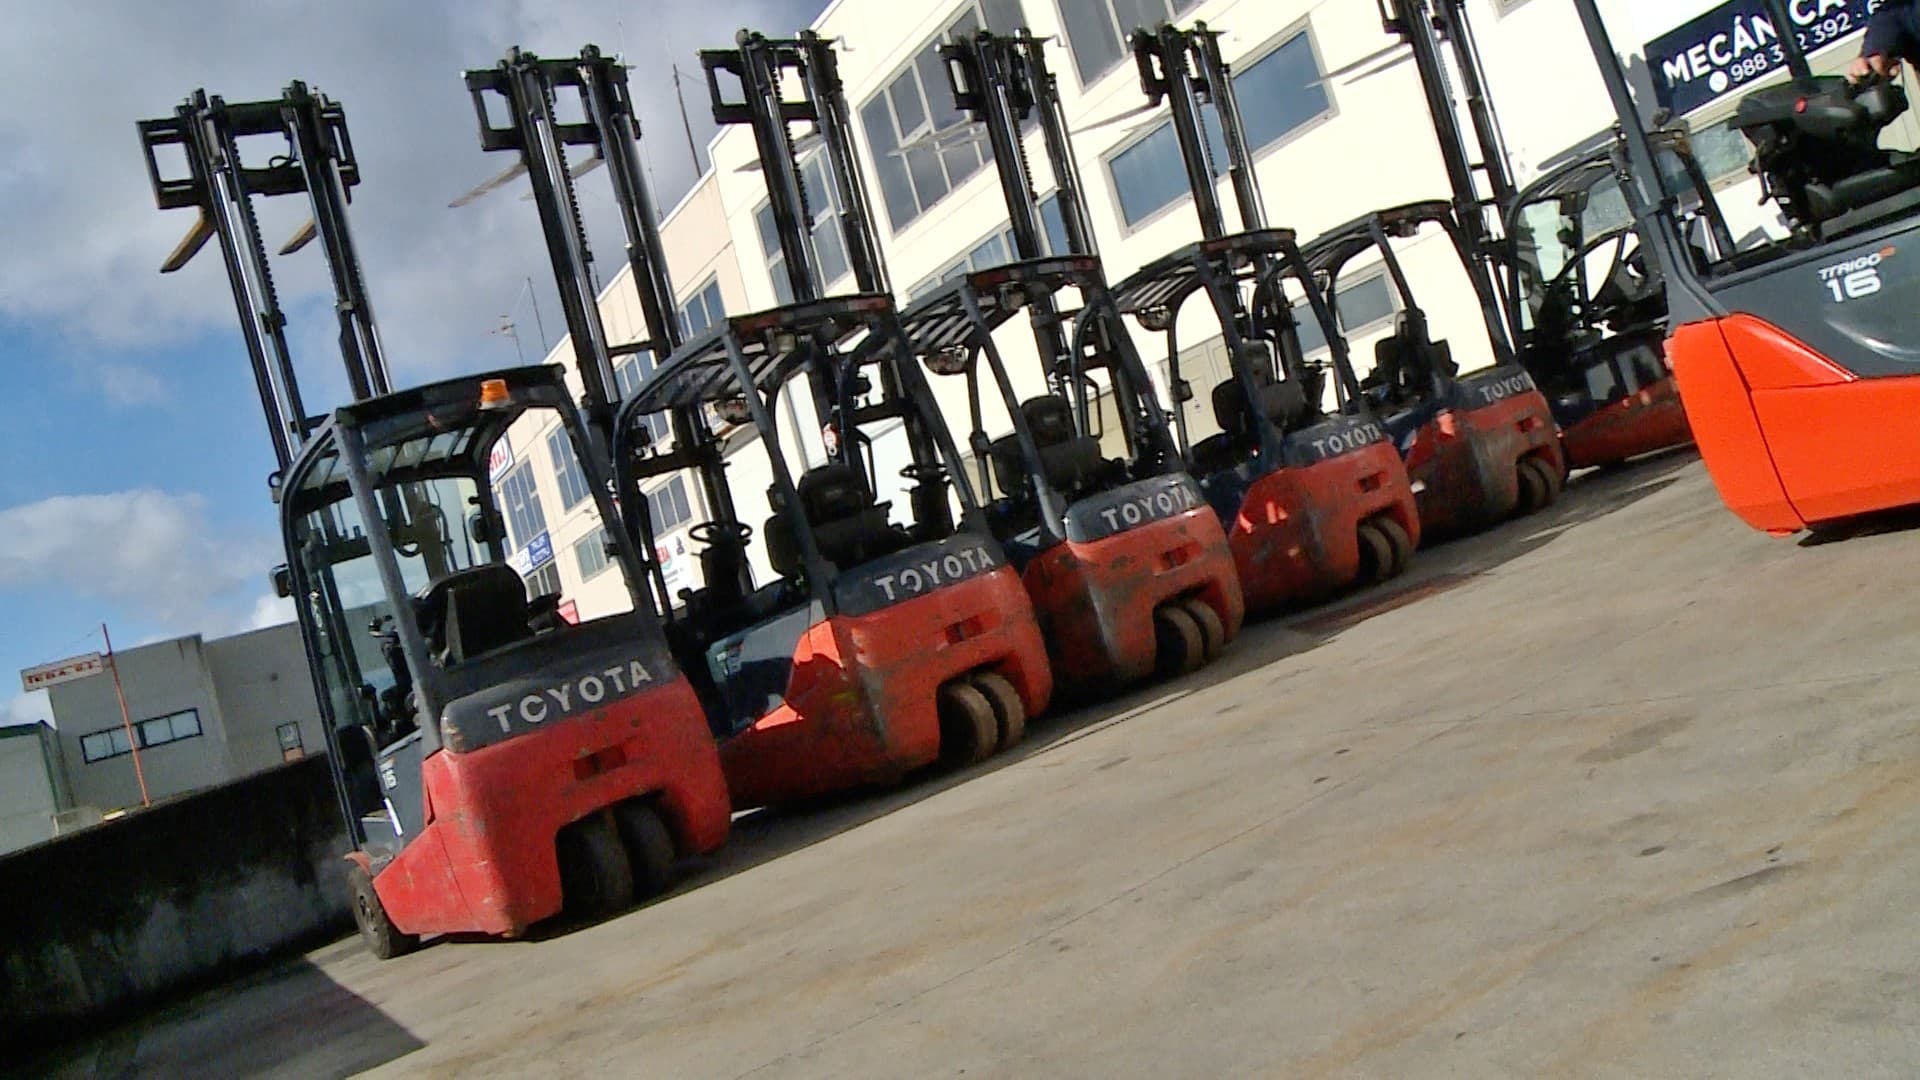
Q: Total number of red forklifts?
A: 7